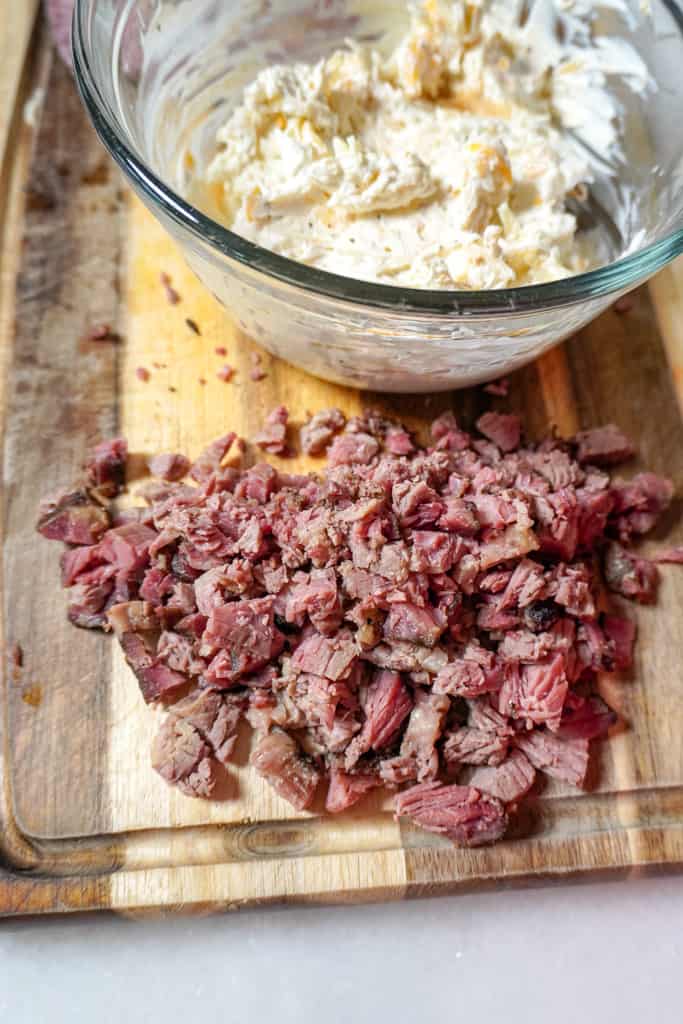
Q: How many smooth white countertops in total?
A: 1